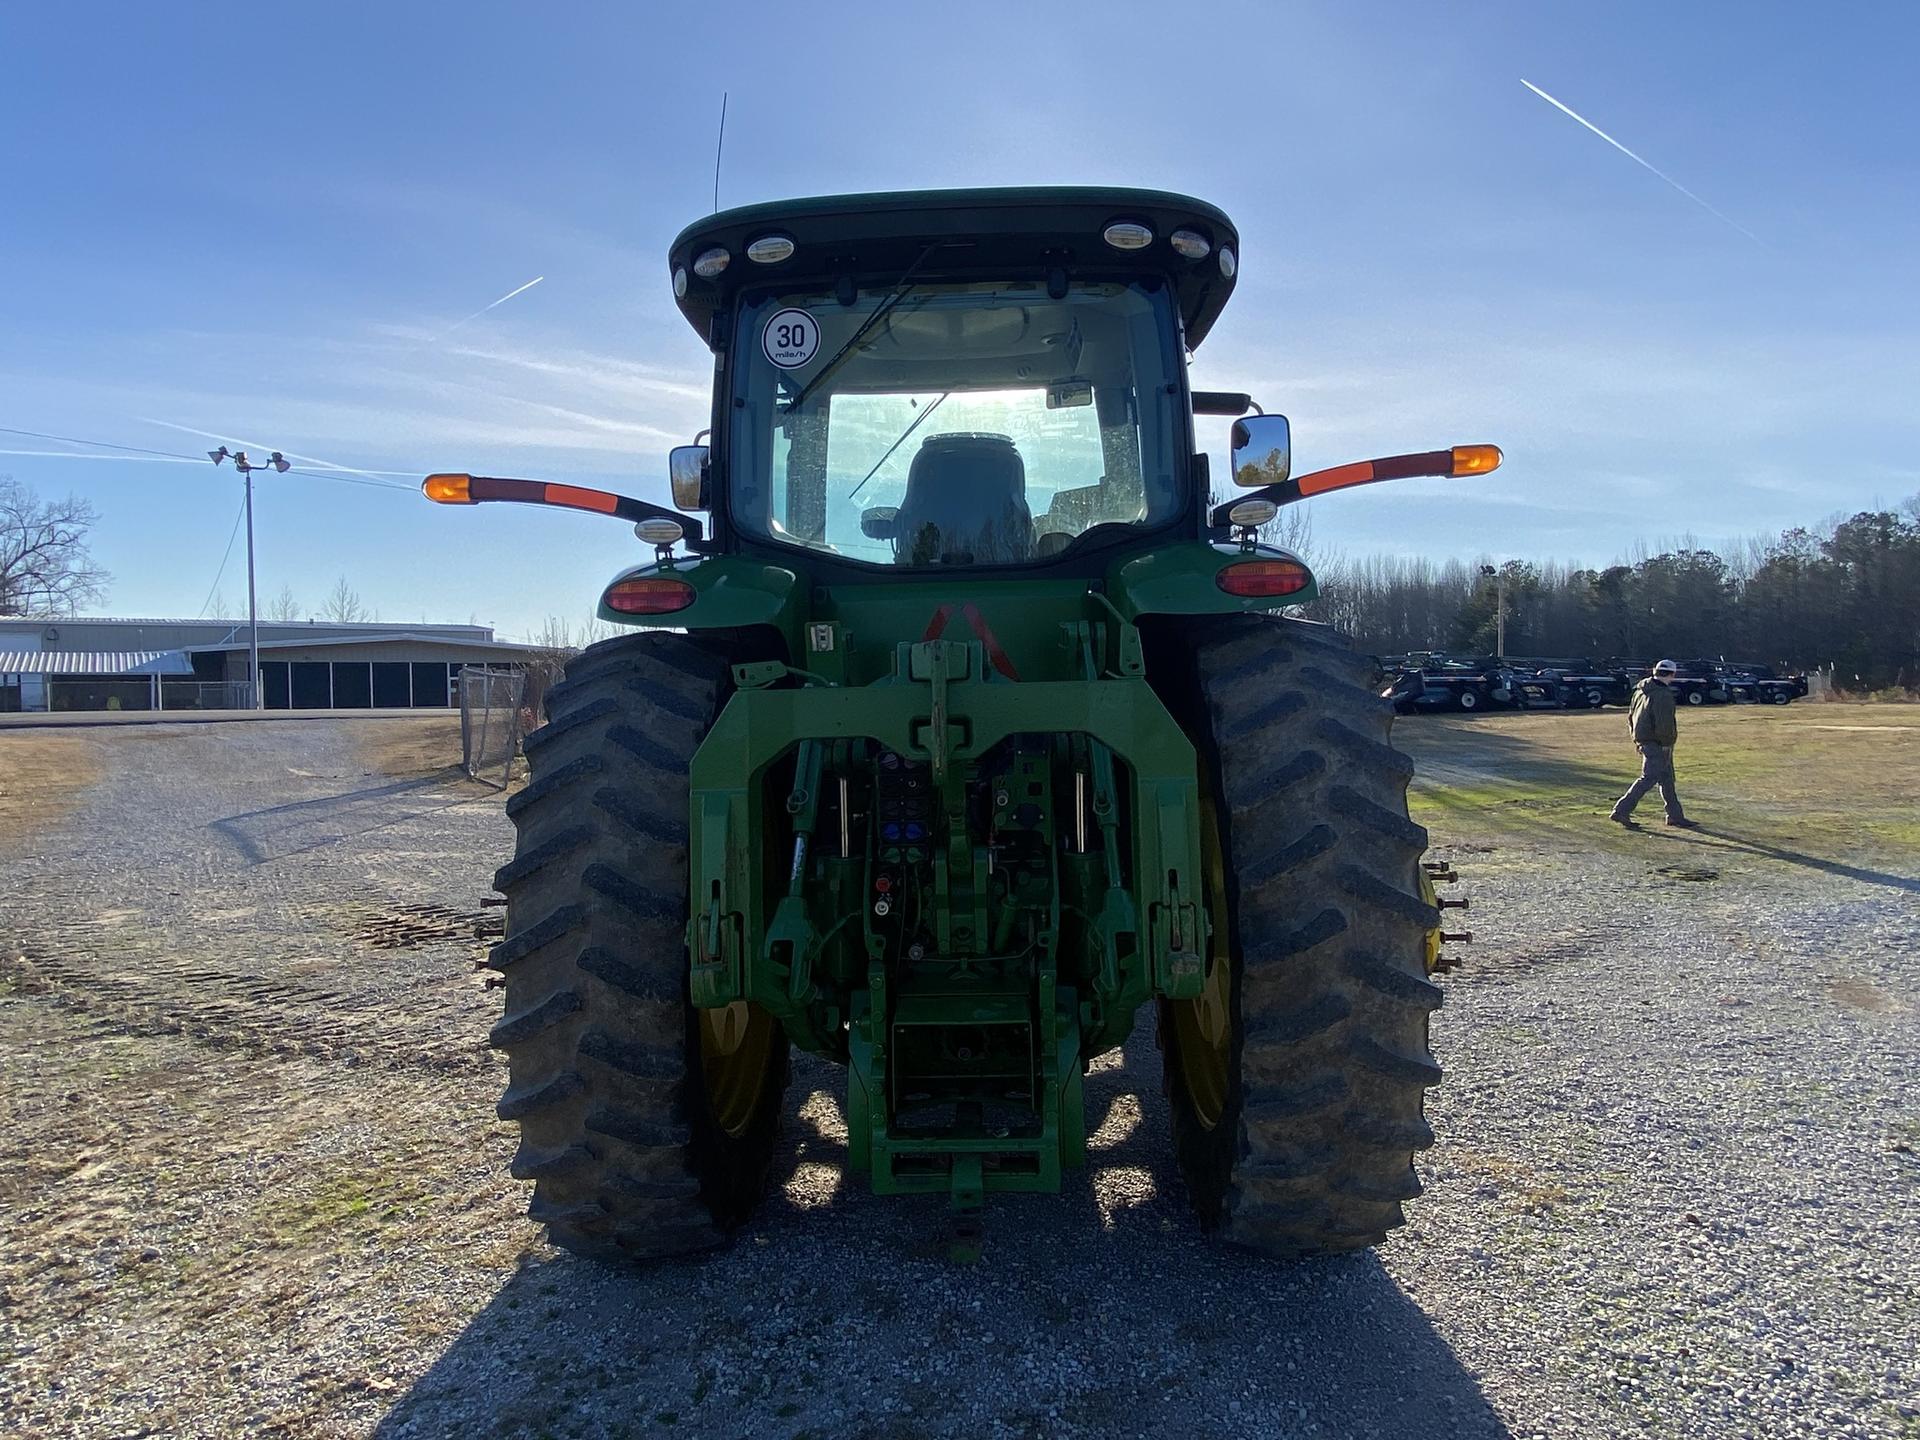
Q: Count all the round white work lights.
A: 8